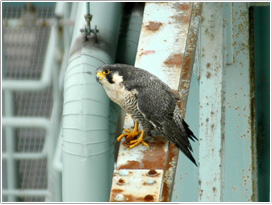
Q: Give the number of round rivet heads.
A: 6